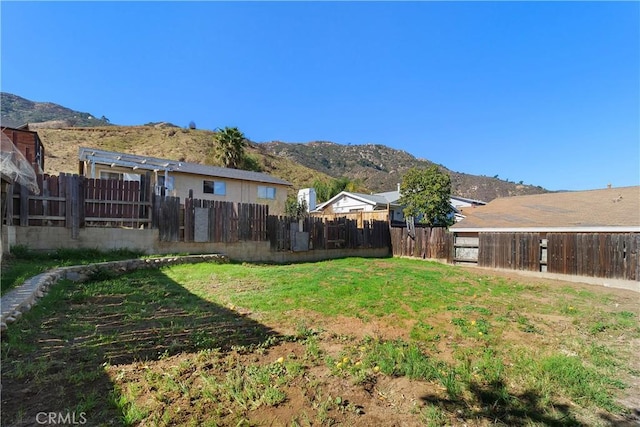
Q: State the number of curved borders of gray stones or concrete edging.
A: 1